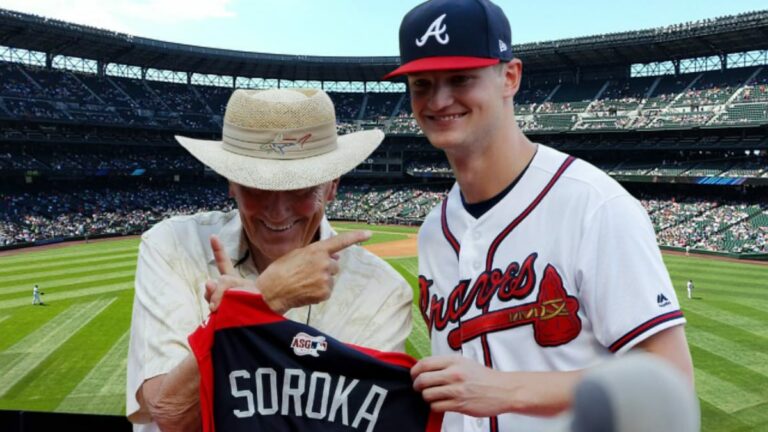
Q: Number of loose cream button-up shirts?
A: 1